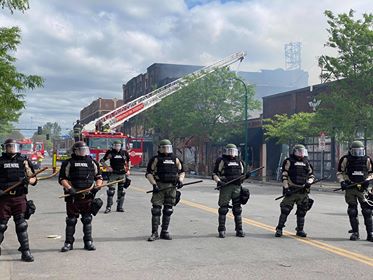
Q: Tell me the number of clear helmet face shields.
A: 7